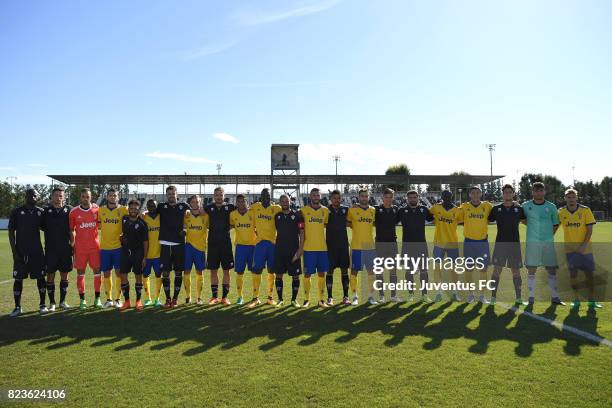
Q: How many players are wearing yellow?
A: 10